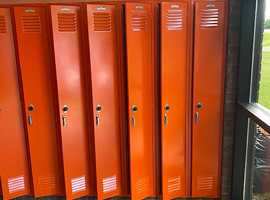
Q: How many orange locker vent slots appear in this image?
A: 14